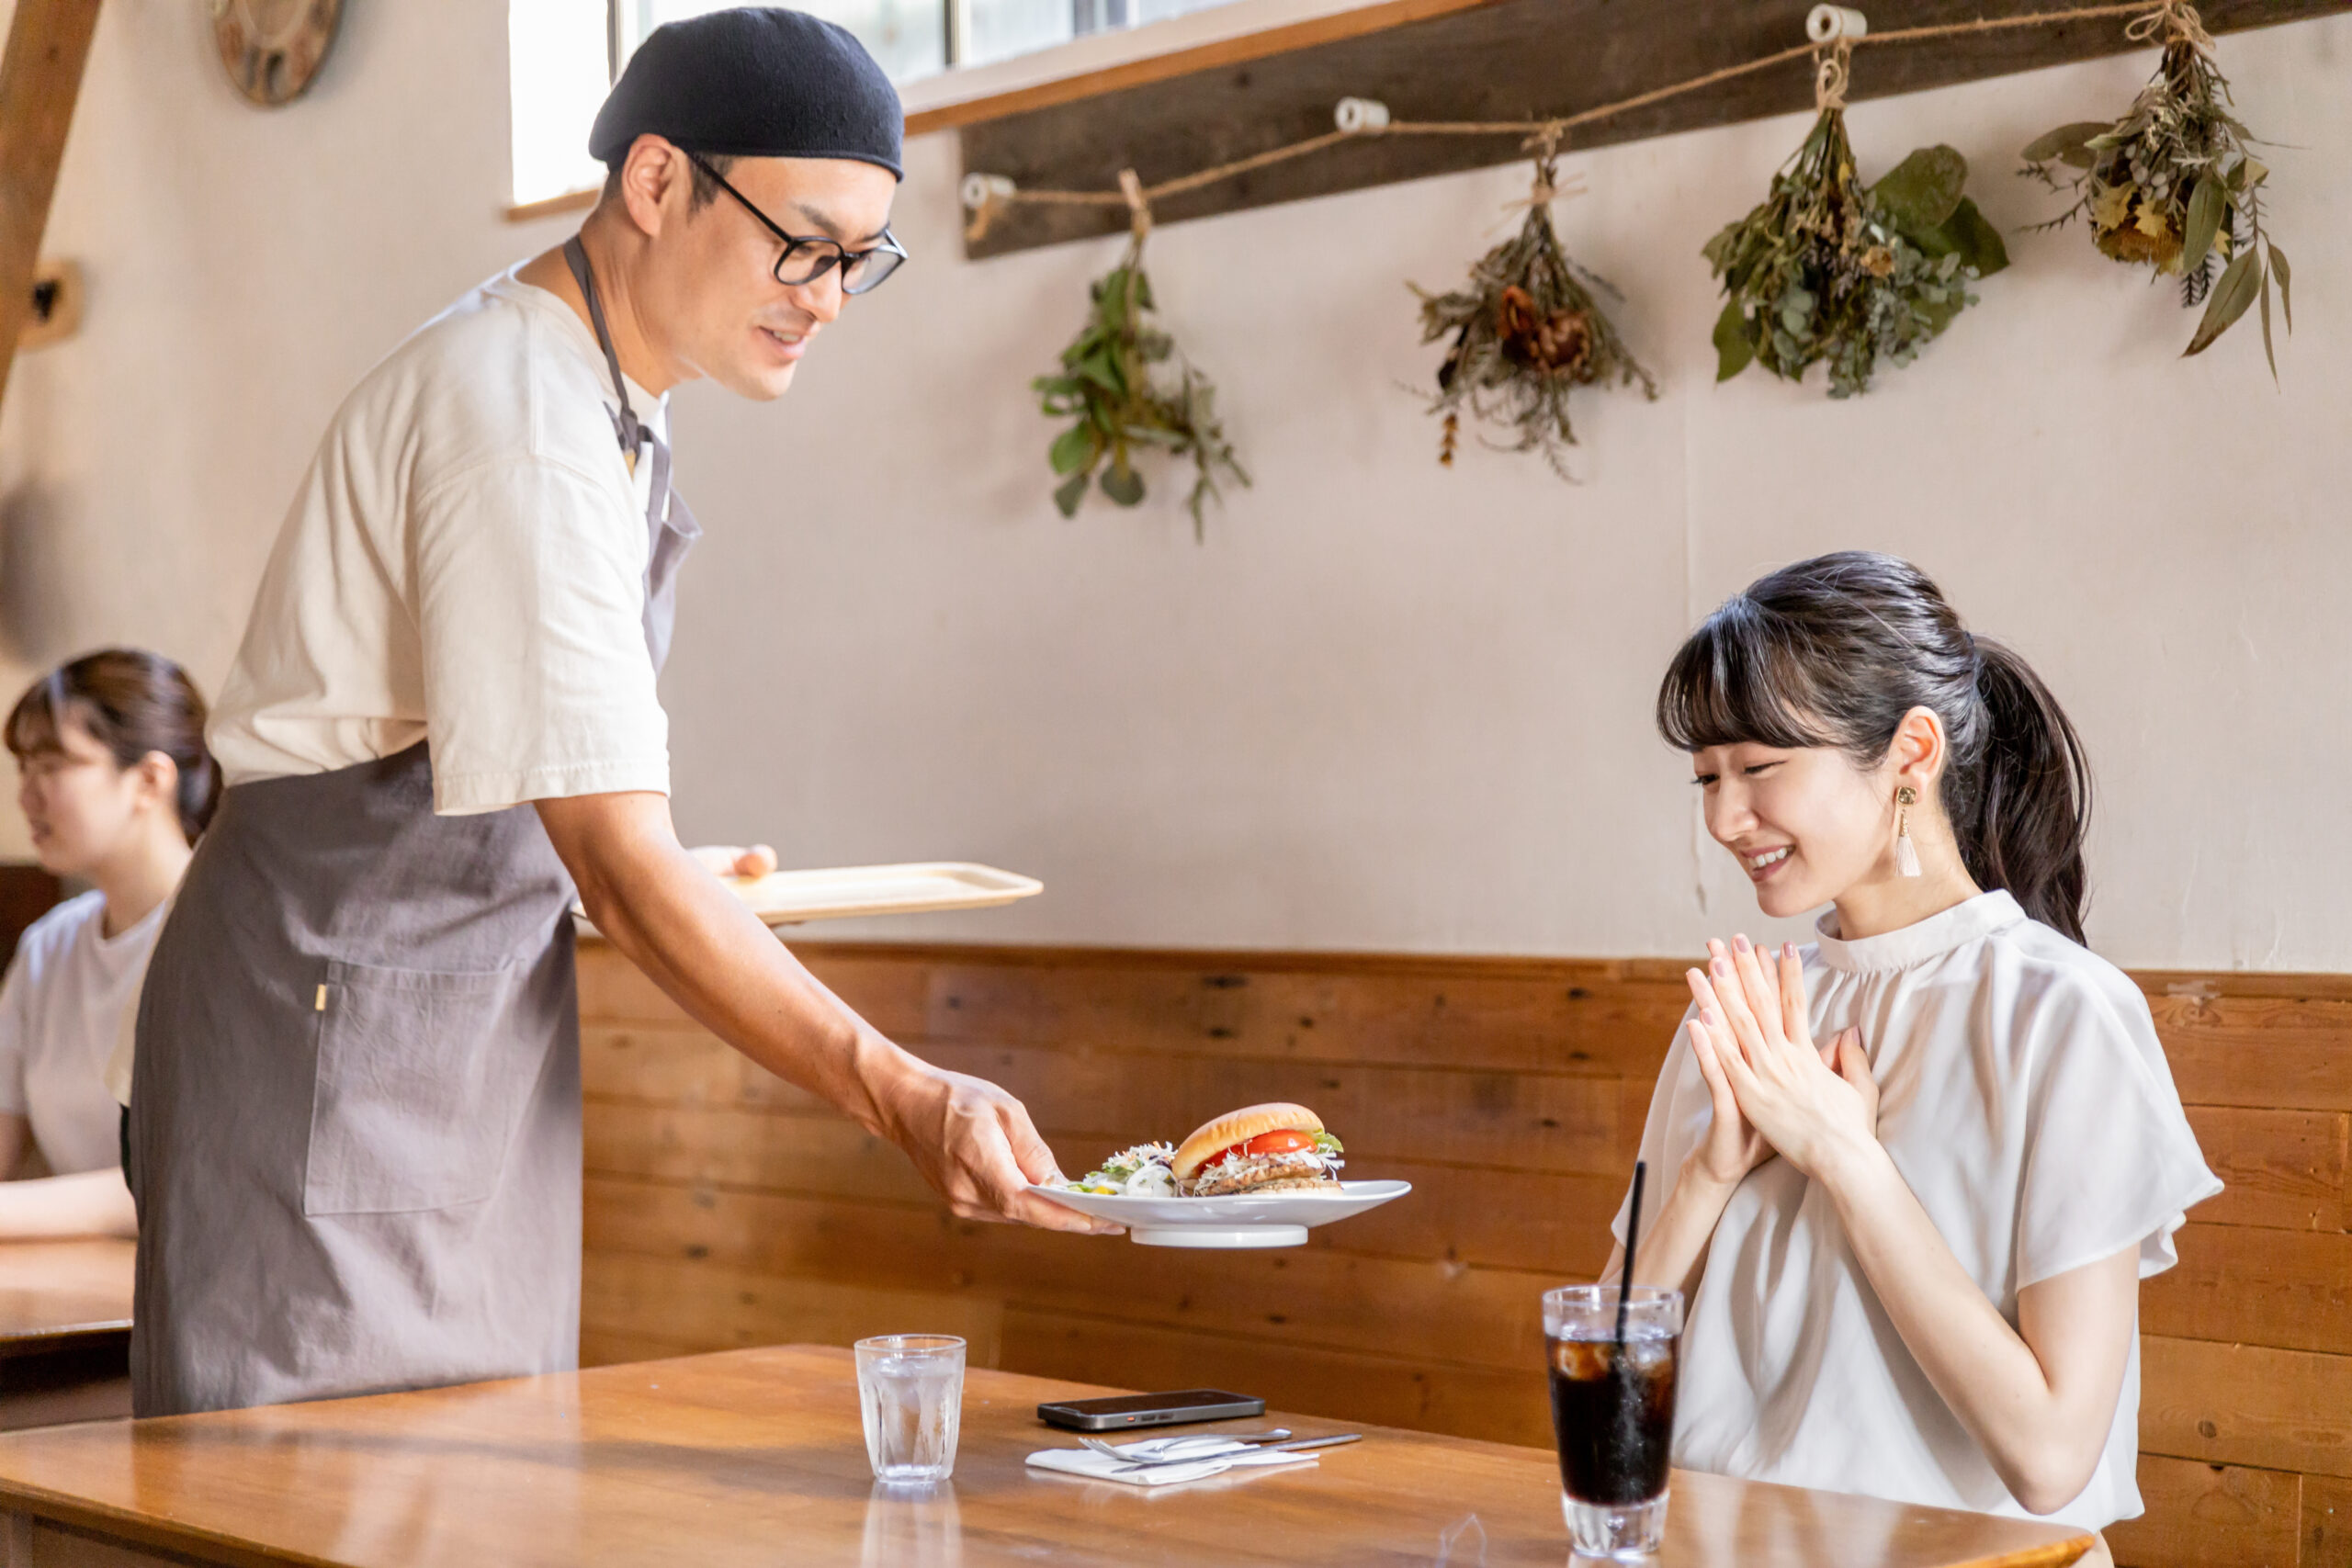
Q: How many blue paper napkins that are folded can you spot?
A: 0